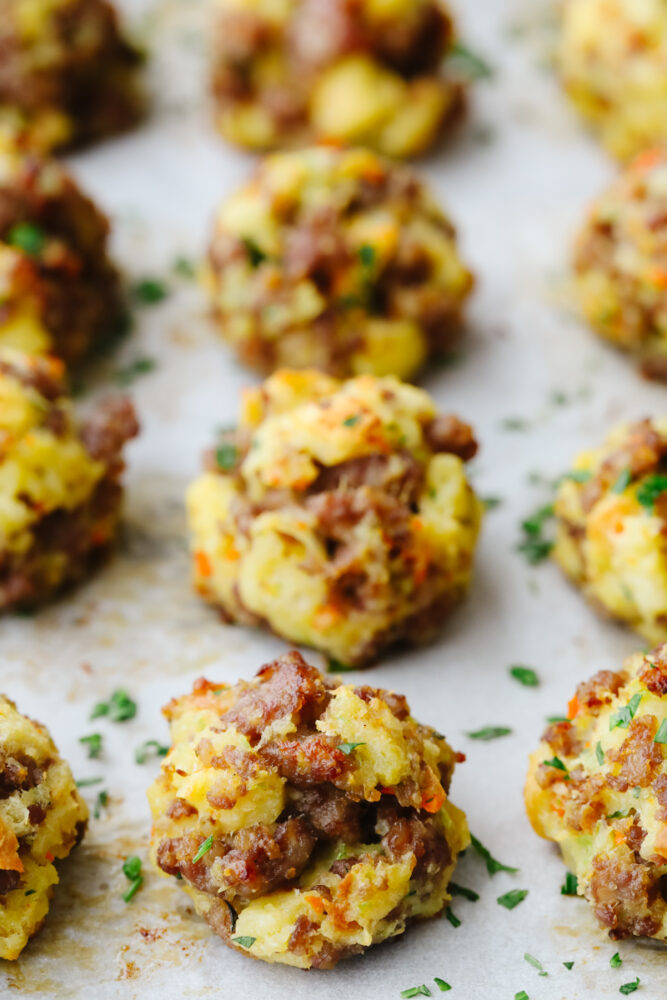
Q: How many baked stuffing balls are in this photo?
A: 12